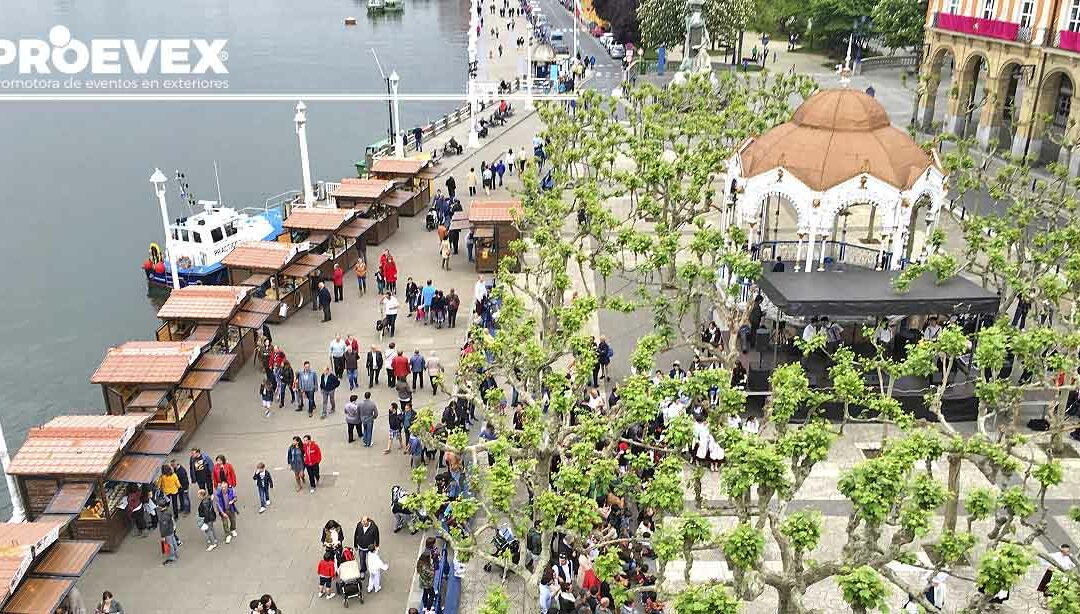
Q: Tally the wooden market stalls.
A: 9